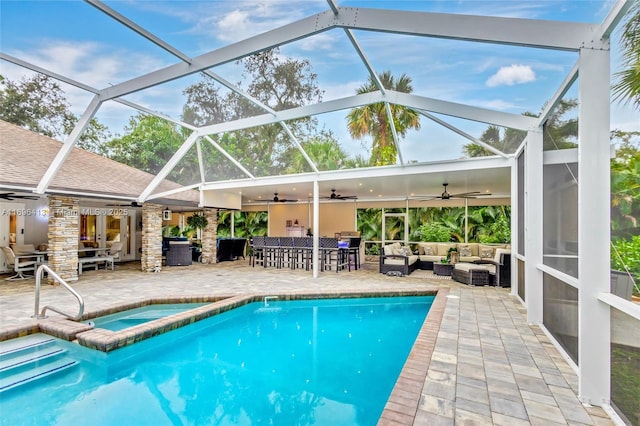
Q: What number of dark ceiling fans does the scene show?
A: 5